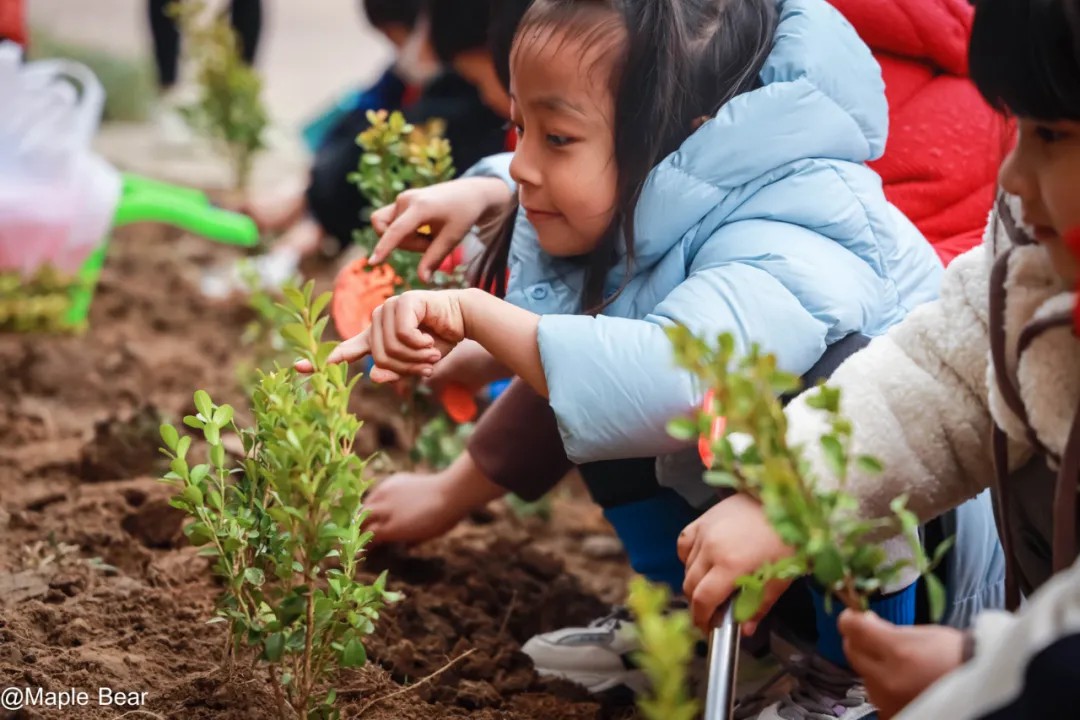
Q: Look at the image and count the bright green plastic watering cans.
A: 1